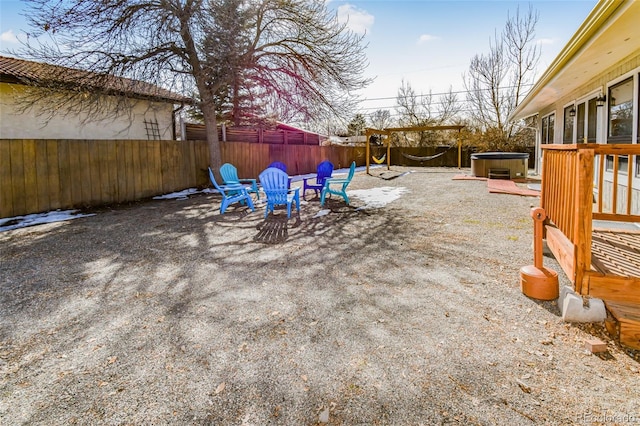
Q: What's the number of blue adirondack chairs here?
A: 6